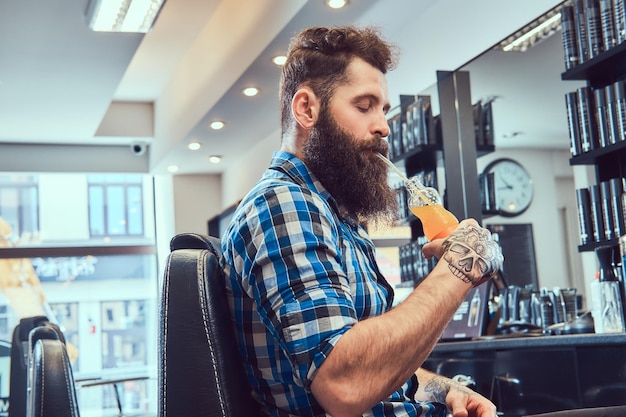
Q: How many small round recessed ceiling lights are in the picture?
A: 7